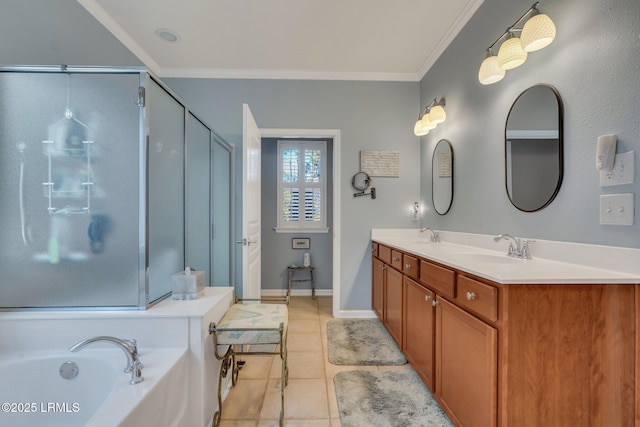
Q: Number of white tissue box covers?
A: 1